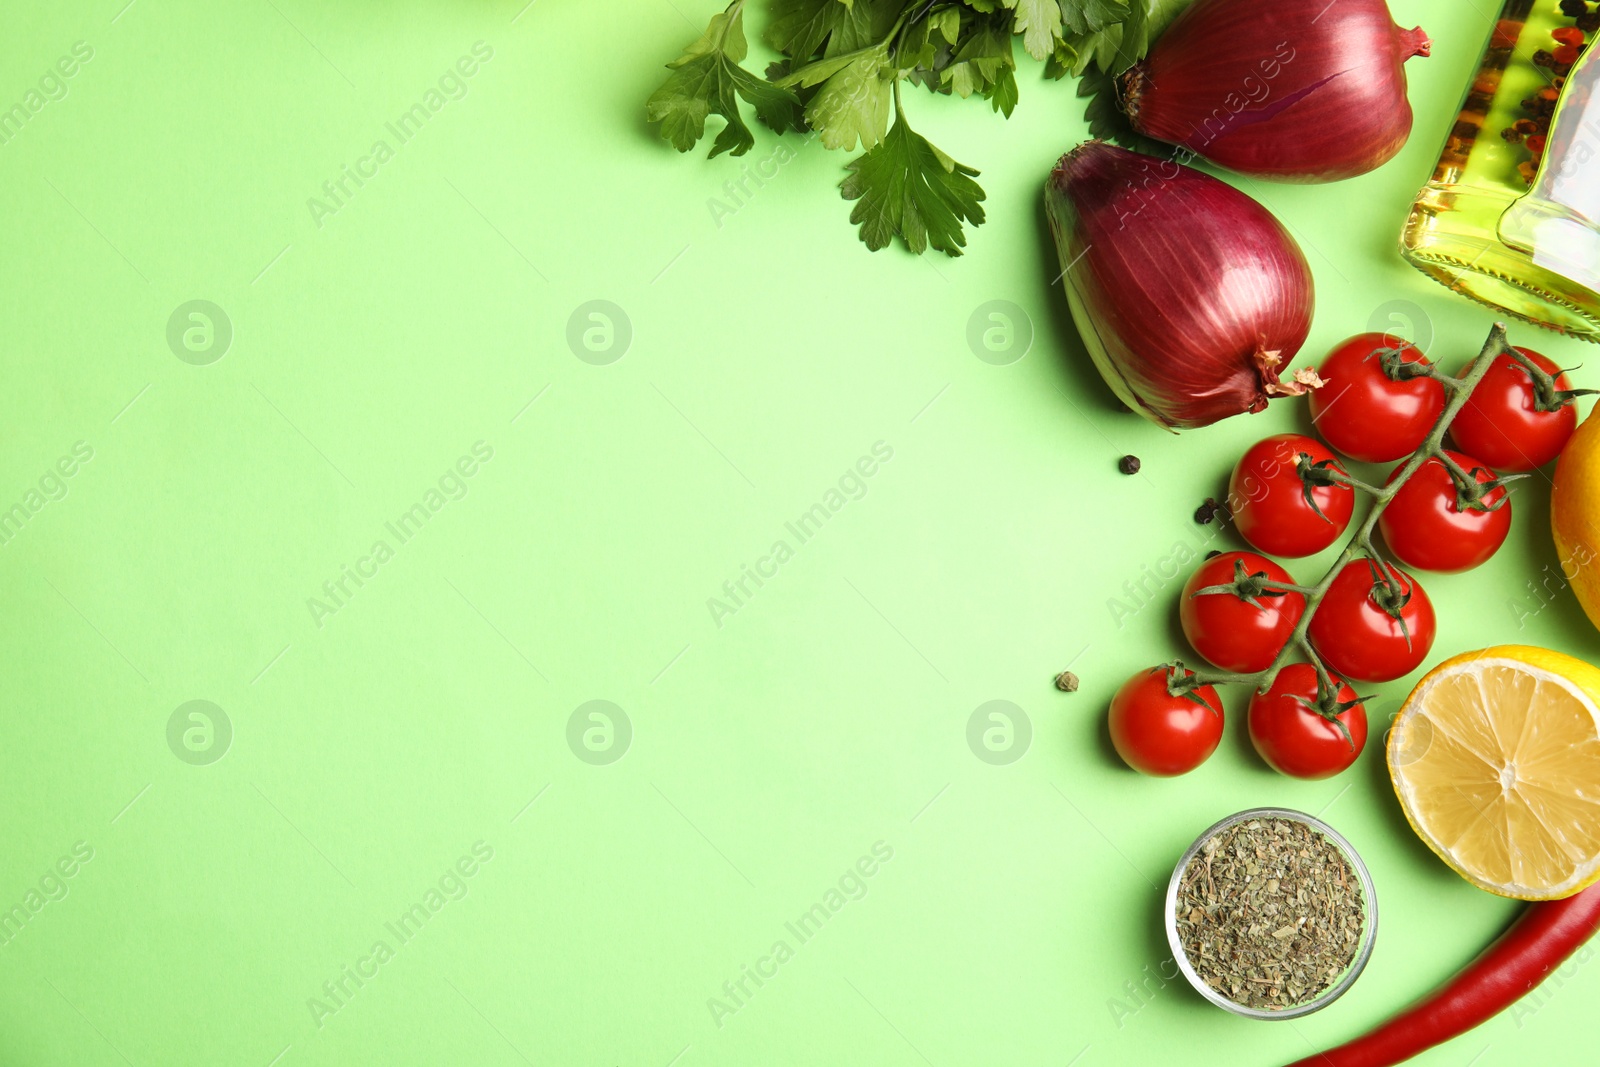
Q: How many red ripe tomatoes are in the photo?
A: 8